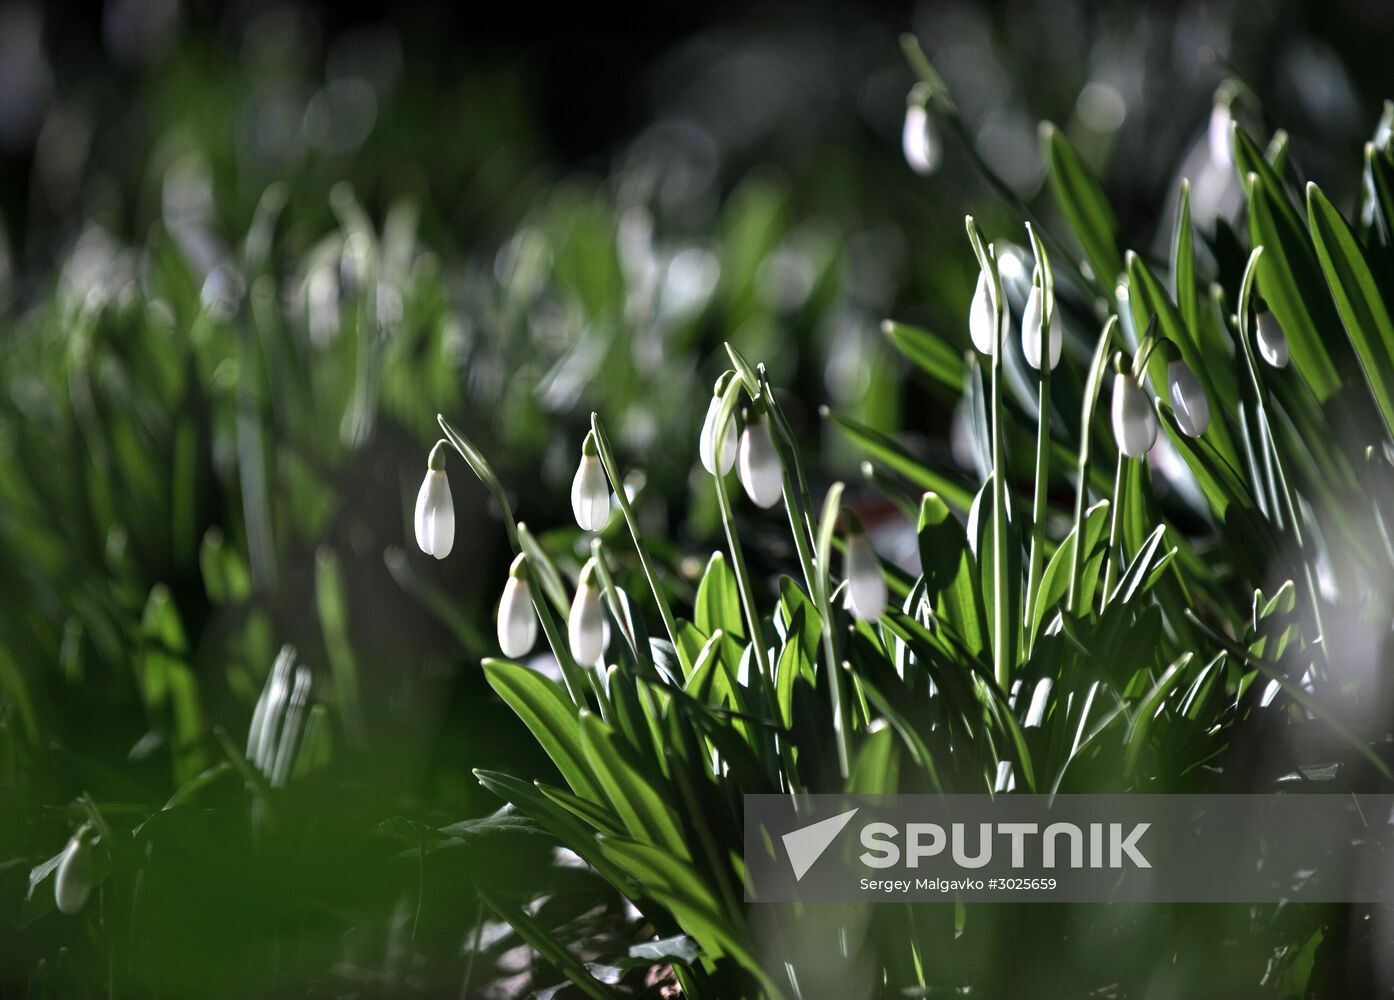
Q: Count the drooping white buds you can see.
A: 15